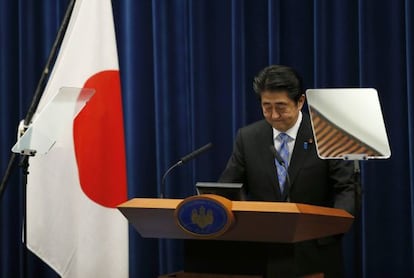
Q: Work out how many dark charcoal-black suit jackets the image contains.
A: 1